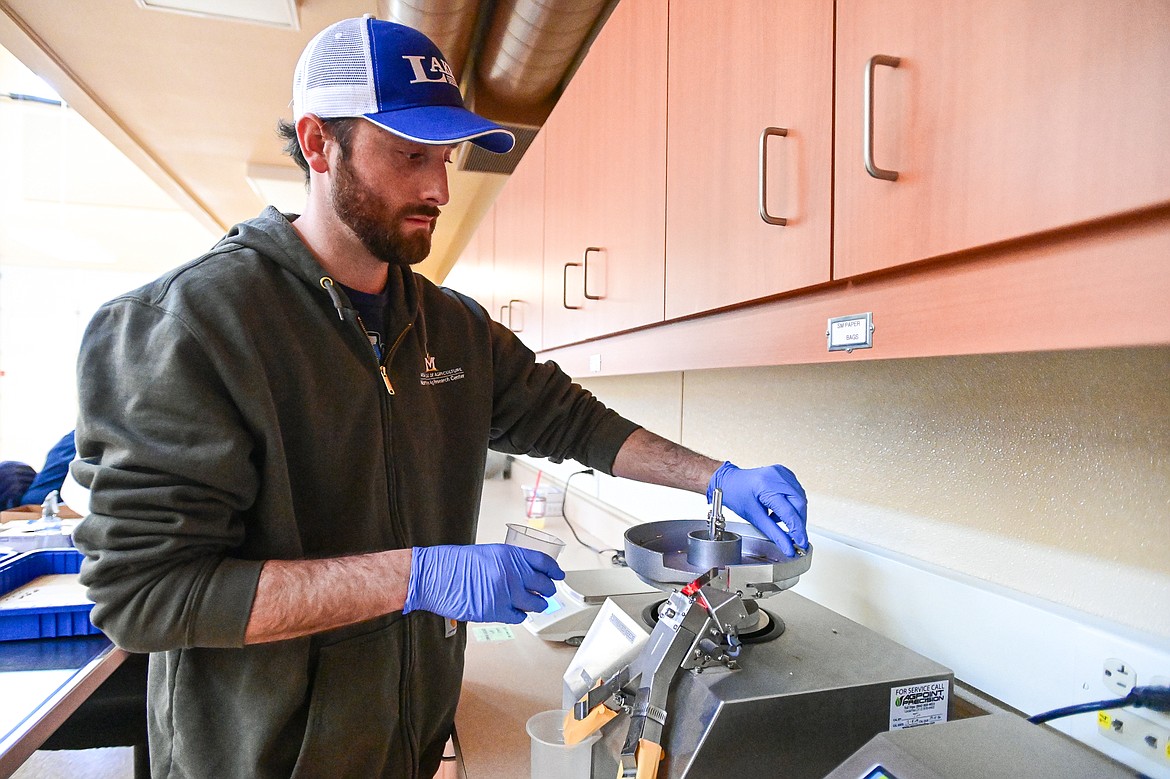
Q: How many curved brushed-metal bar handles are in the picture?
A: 6